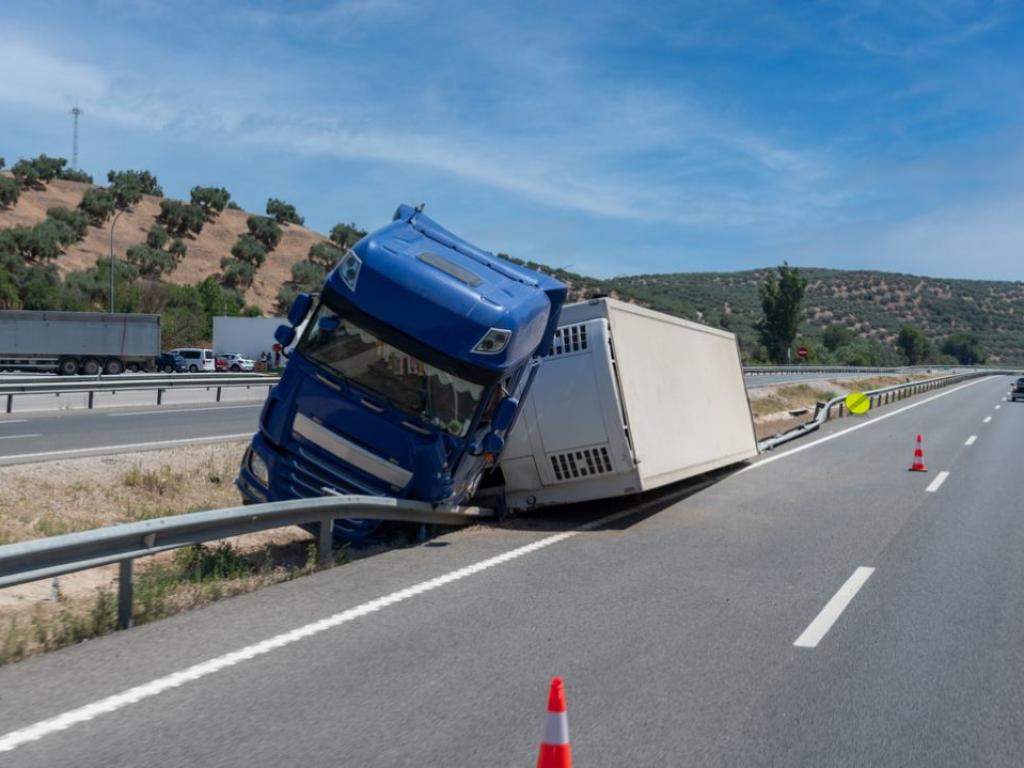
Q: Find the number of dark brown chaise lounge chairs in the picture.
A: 0